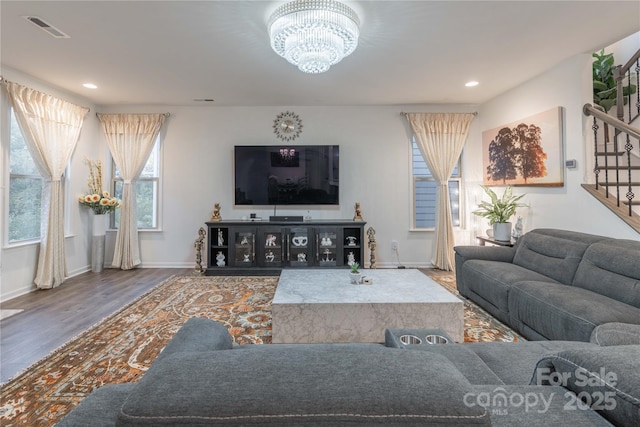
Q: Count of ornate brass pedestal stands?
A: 2